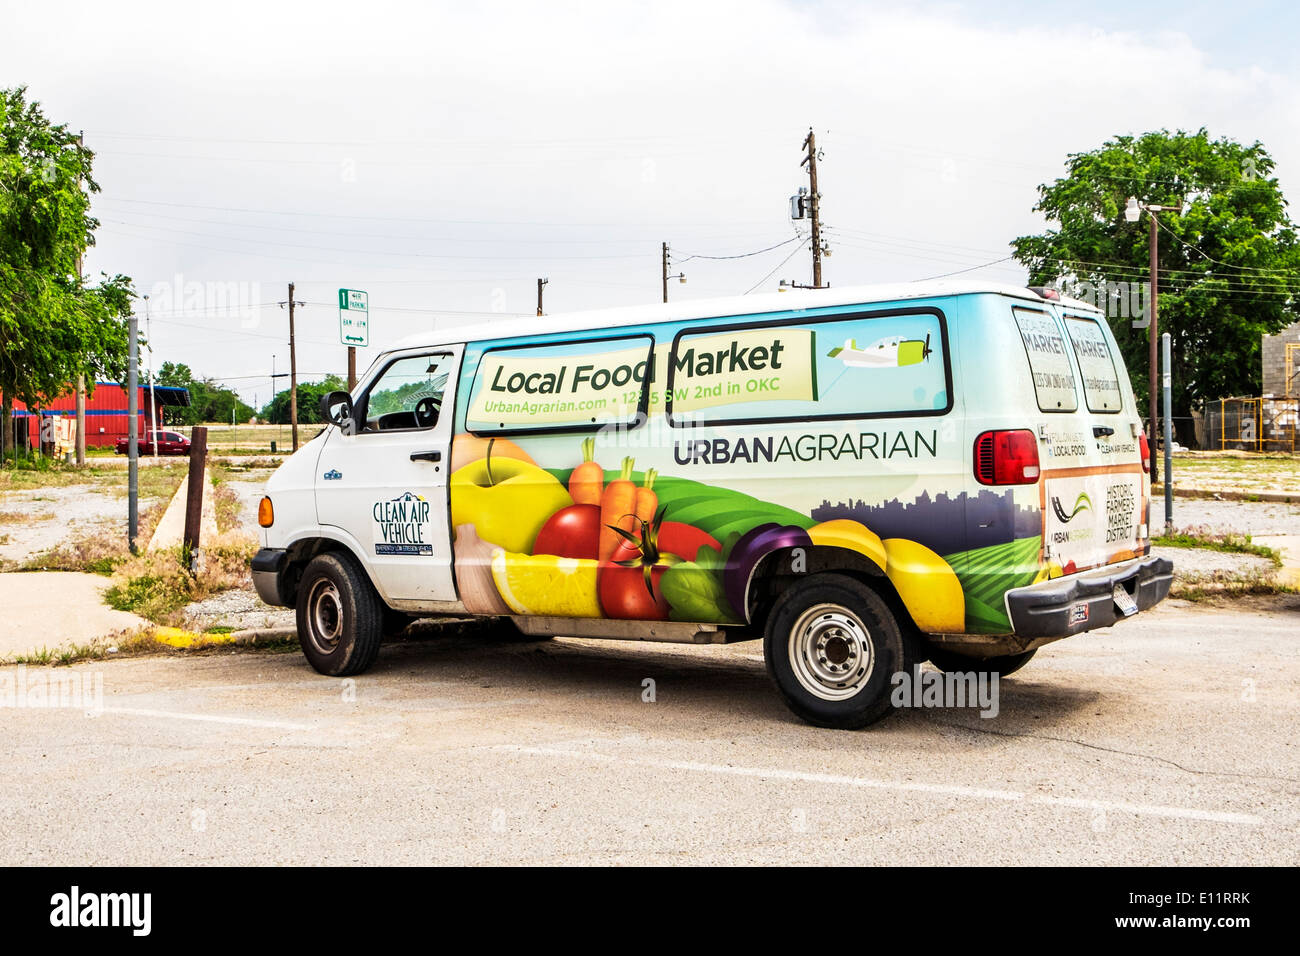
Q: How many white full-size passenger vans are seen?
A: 1